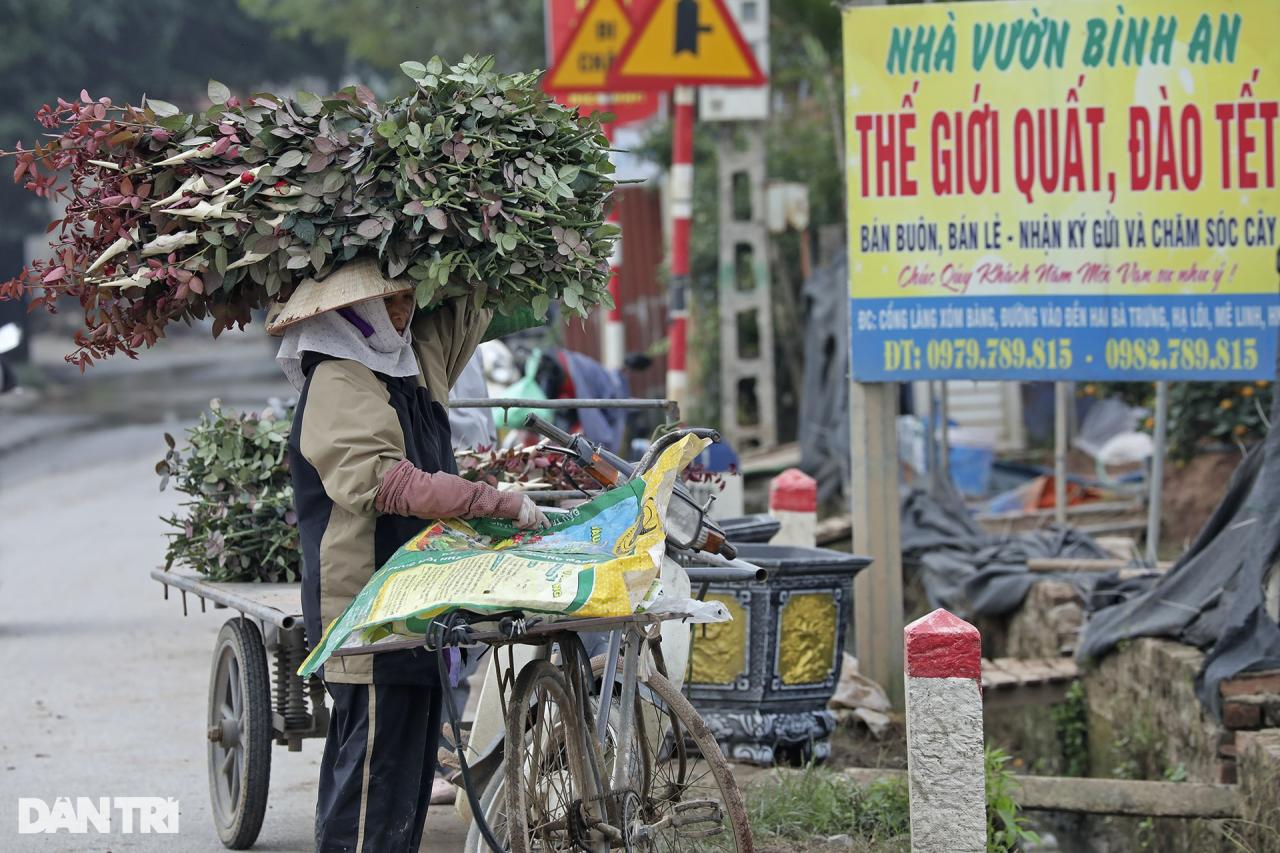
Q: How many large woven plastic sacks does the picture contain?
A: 1